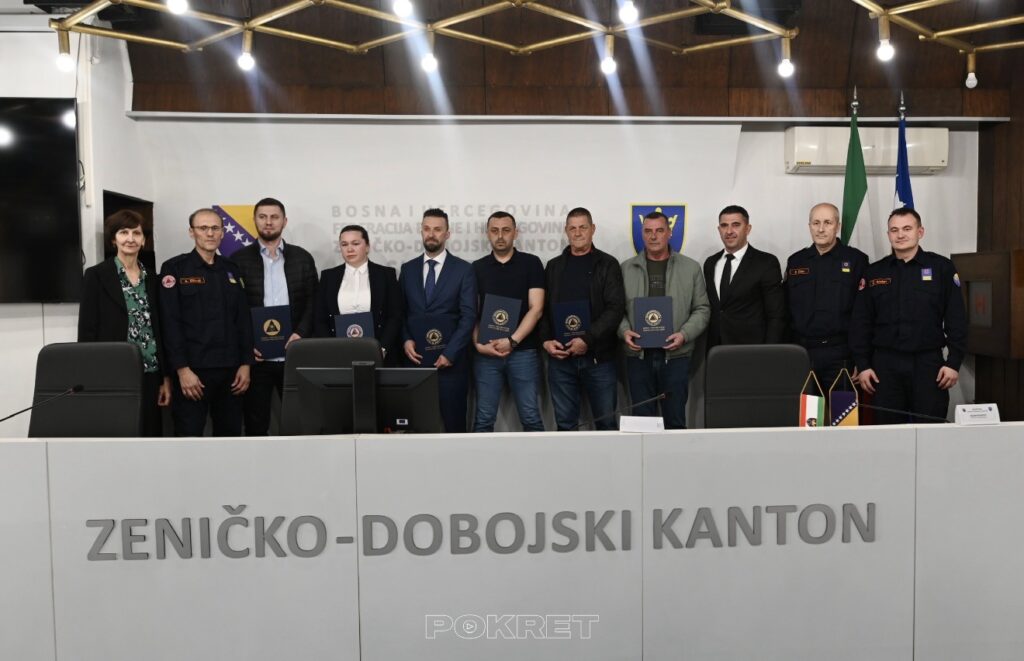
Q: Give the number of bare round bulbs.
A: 10